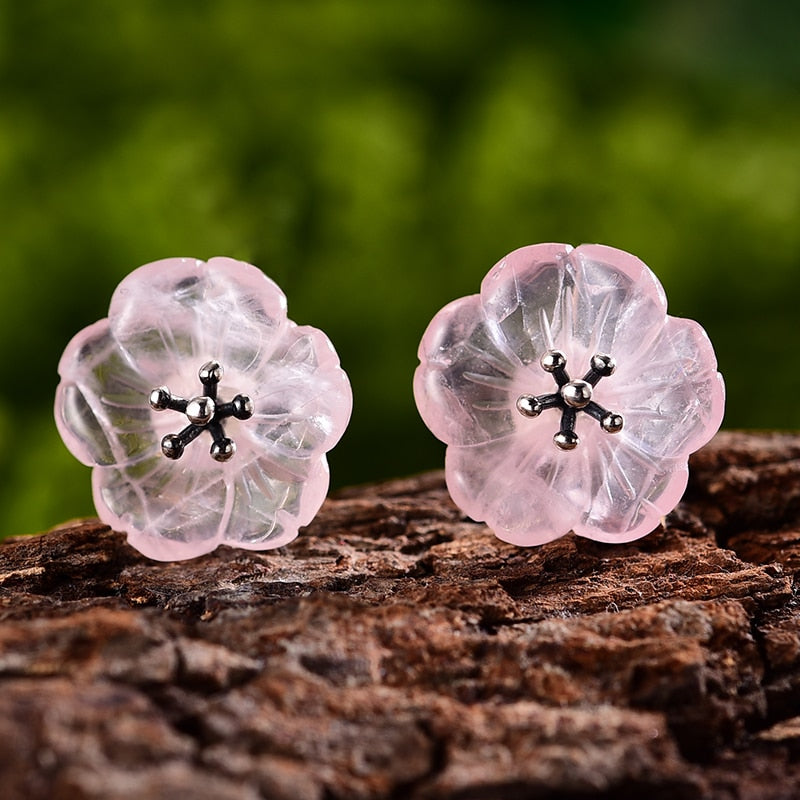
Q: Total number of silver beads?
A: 12